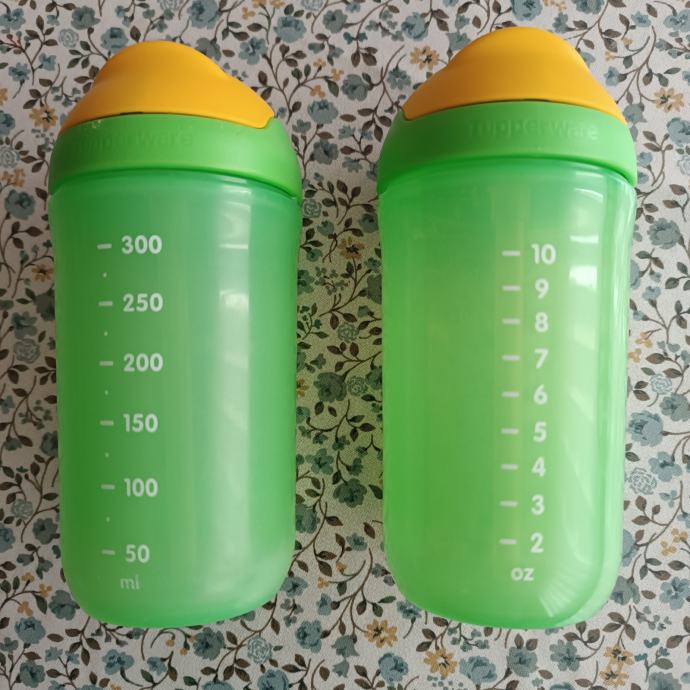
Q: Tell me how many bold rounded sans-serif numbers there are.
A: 15